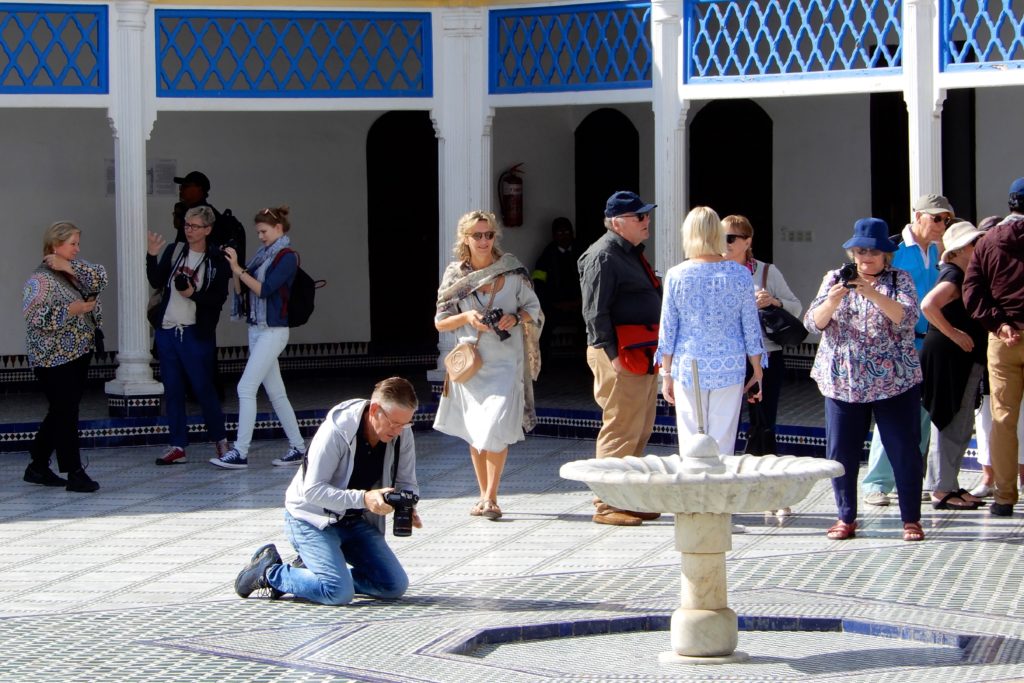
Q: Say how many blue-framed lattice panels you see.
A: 5